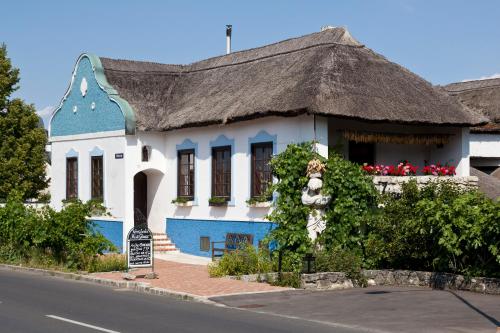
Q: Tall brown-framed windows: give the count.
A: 5